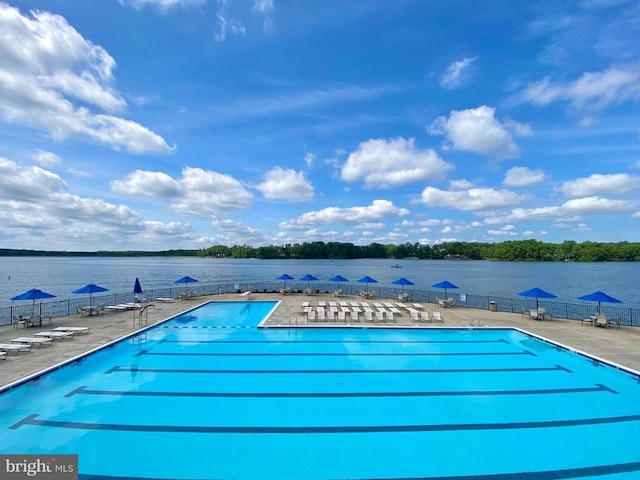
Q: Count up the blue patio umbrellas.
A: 12